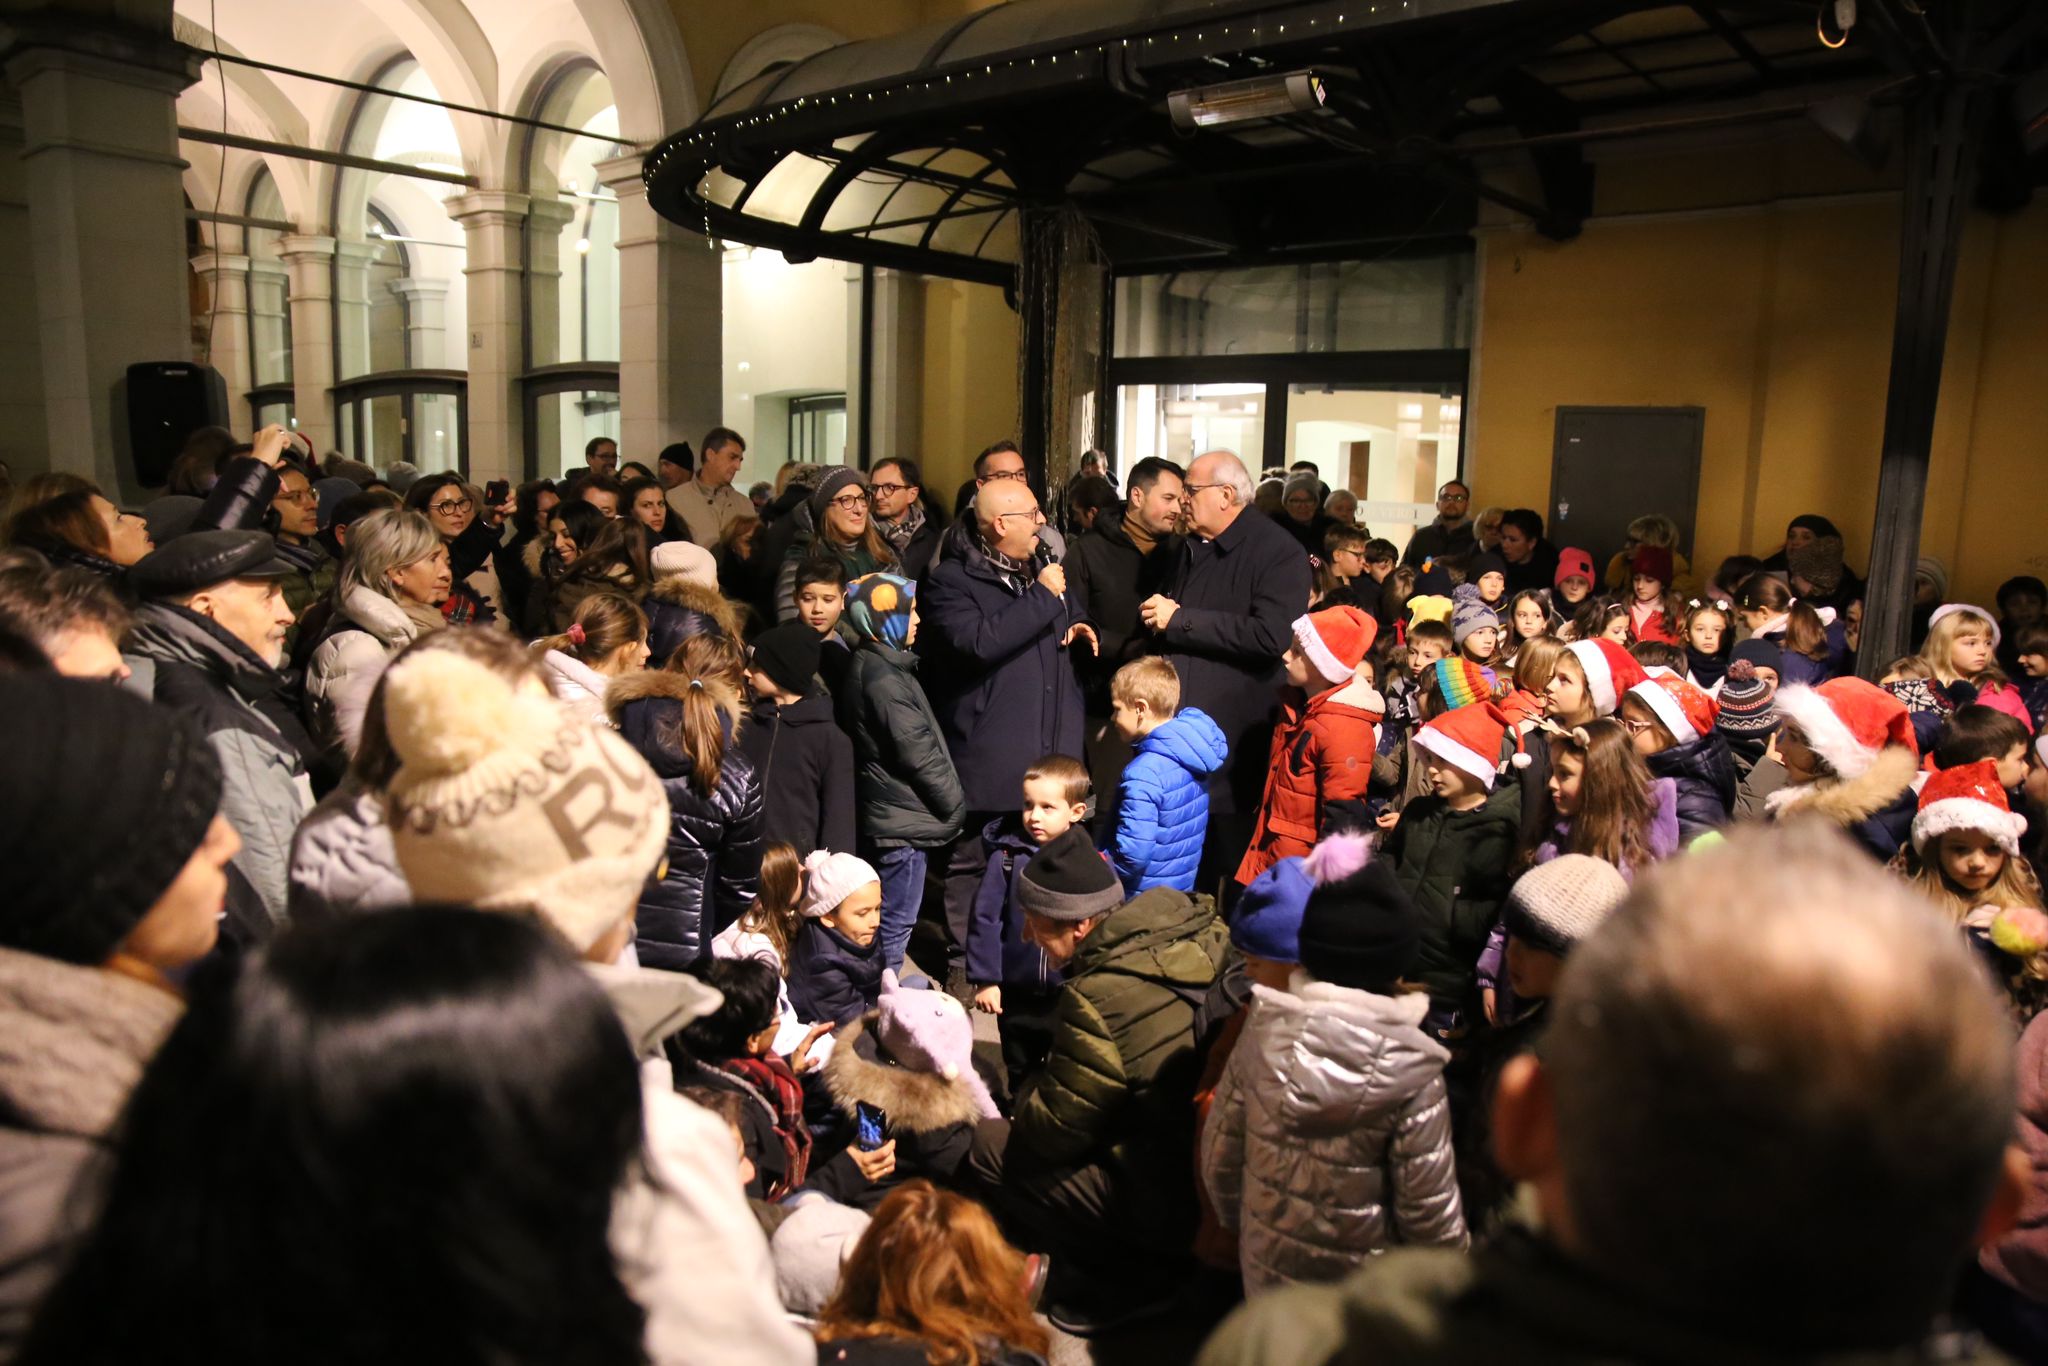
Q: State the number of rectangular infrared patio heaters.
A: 1